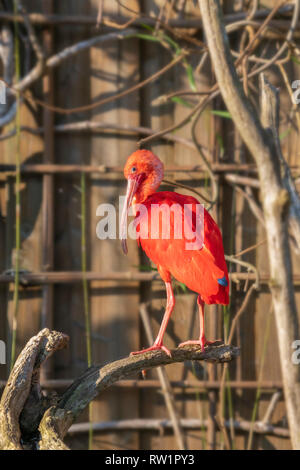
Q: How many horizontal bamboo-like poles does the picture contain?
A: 4